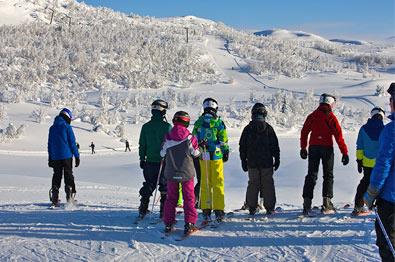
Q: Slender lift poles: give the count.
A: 3